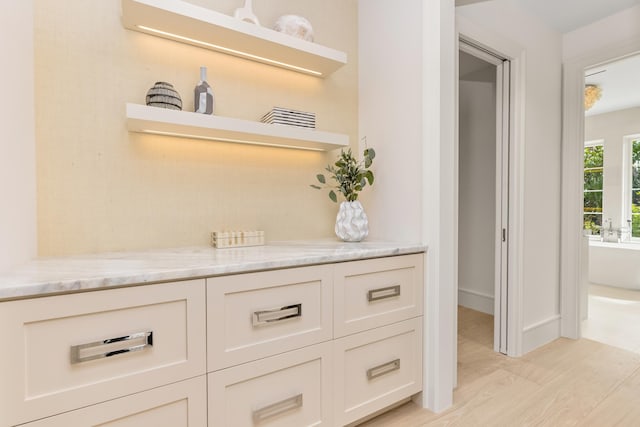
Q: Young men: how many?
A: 0